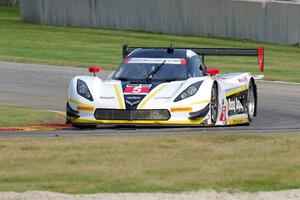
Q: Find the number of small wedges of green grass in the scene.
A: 1